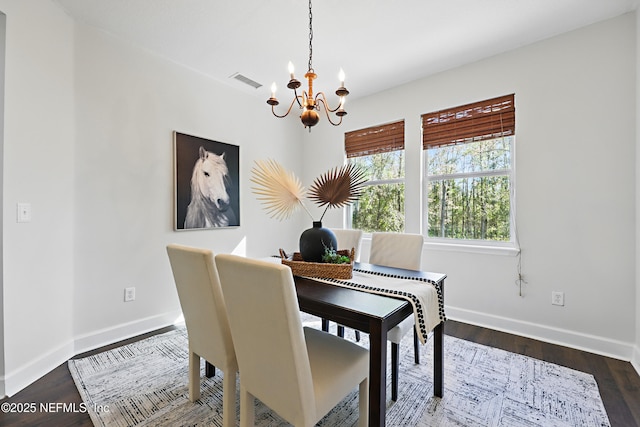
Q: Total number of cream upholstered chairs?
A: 4